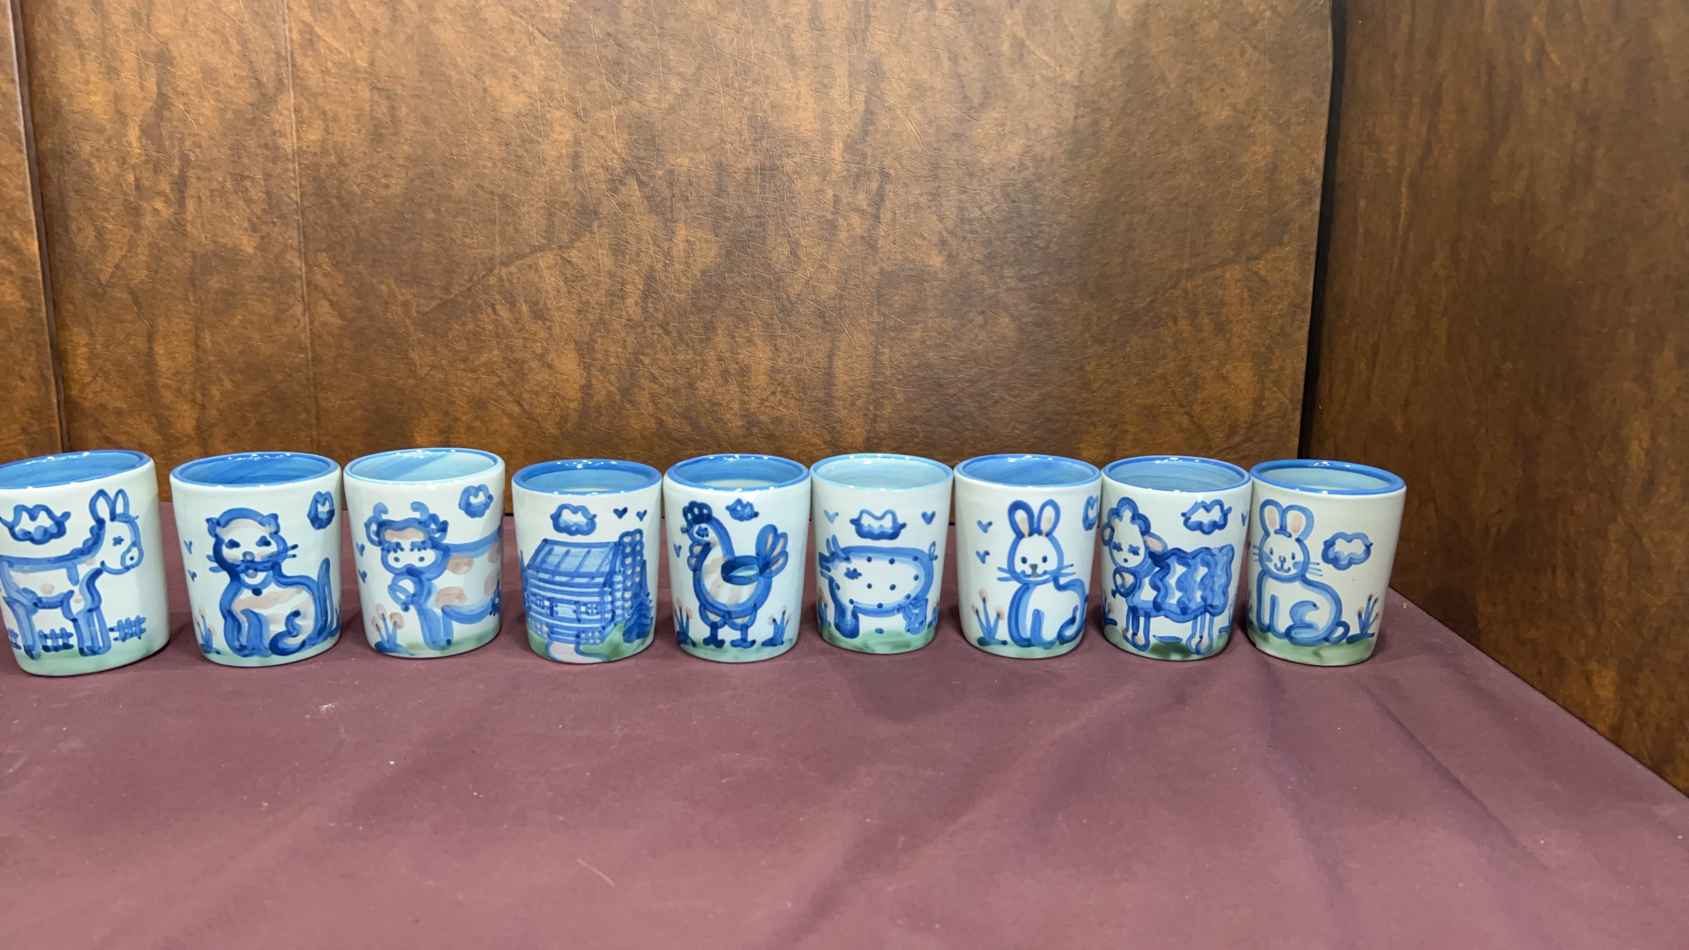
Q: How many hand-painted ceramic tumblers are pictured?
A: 9